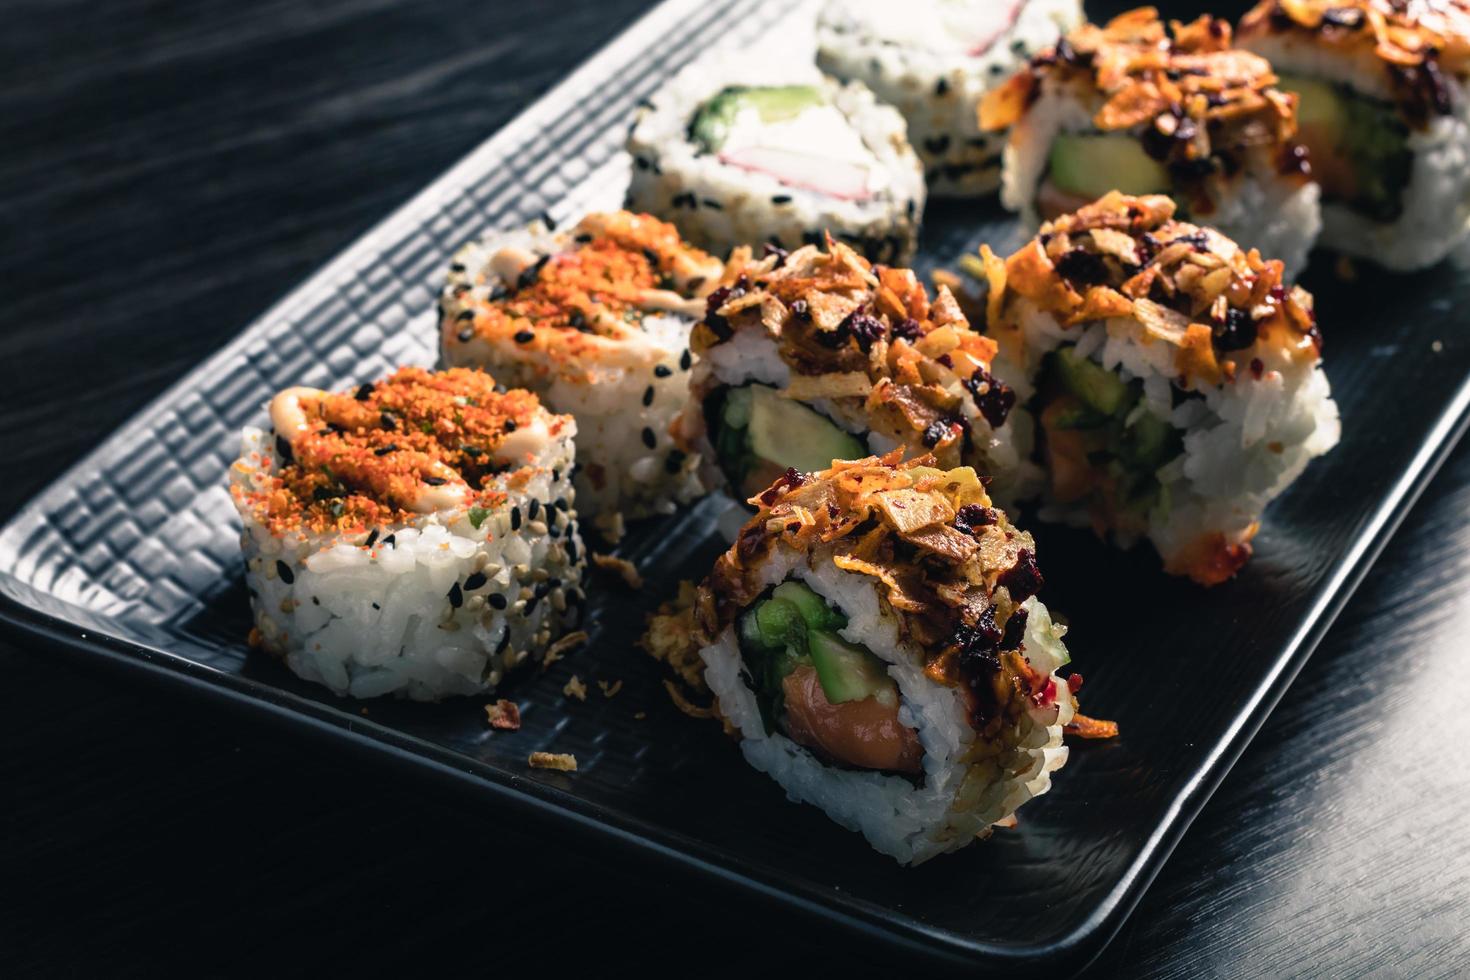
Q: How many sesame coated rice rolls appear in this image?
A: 4